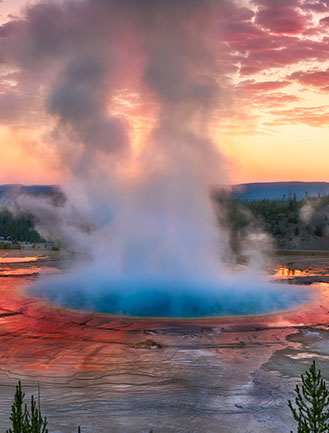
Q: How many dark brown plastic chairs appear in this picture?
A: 0